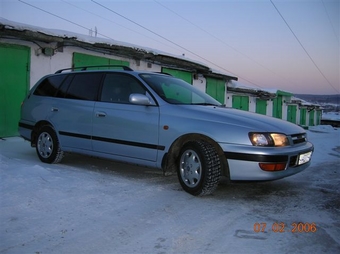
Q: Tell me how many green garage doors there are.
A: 11